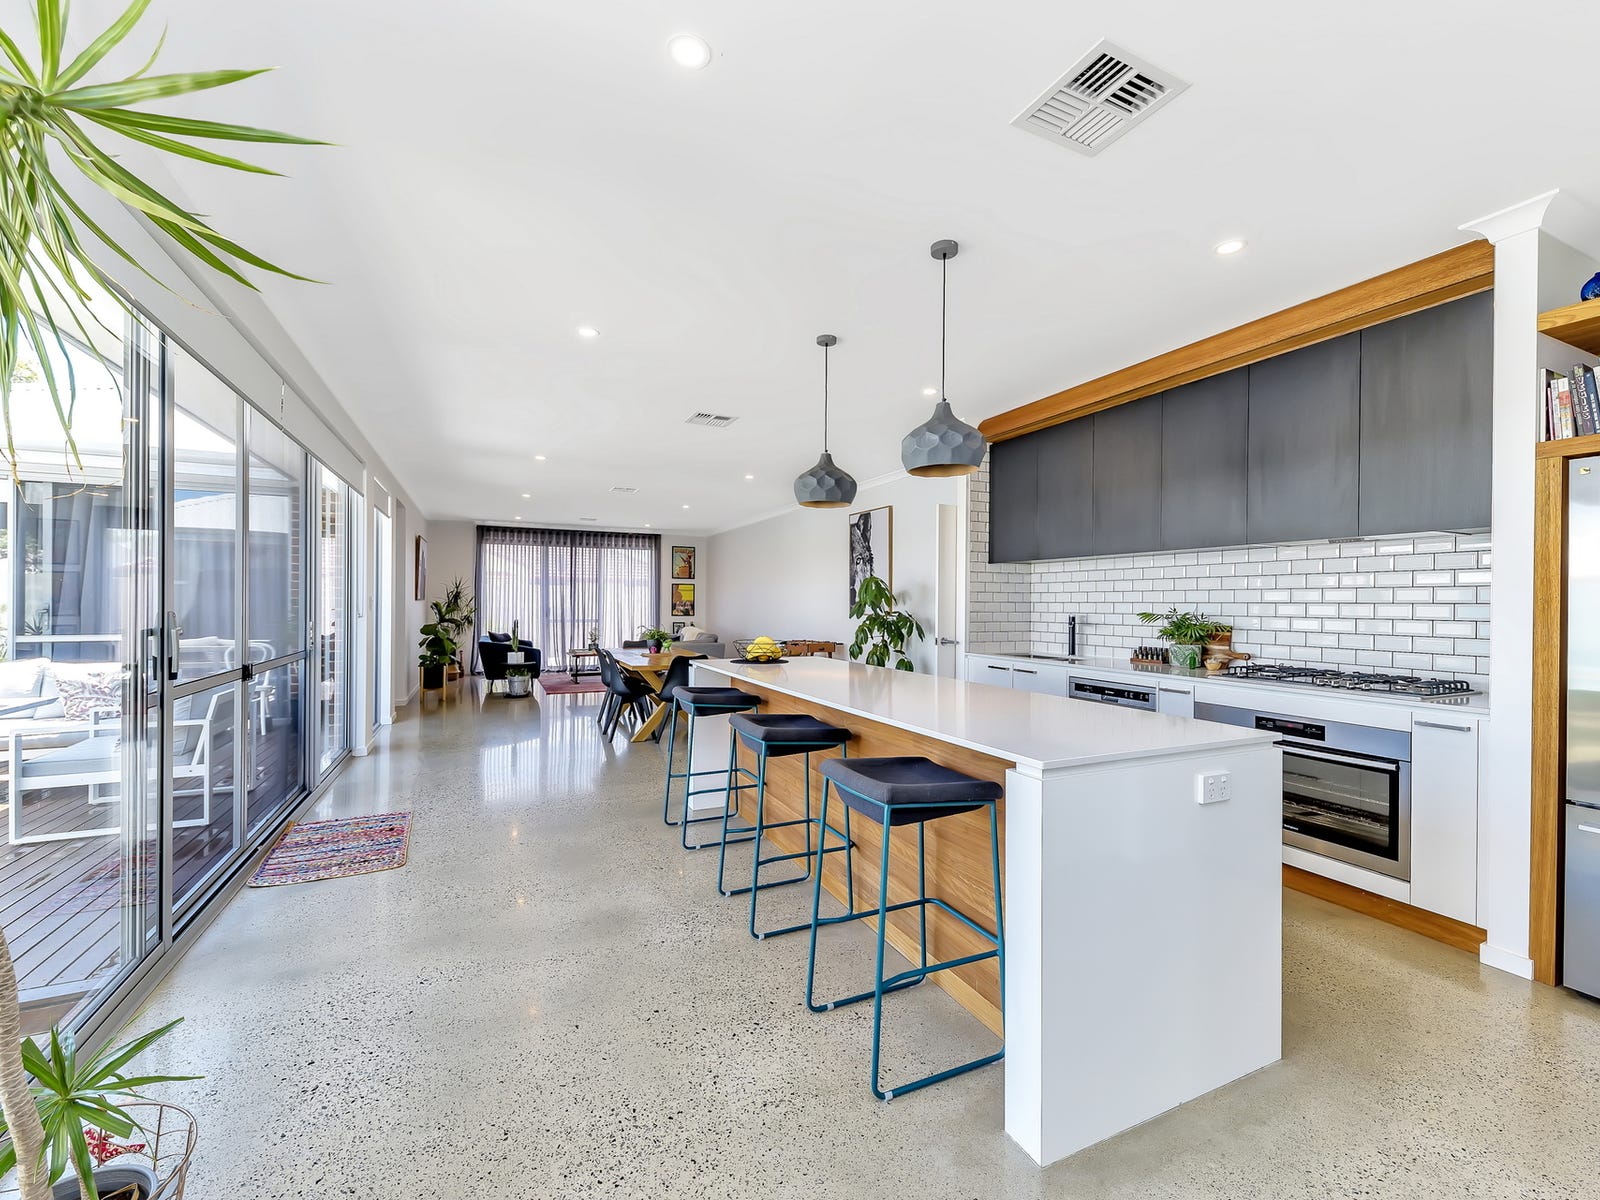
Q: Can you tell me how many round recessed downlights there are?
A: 10